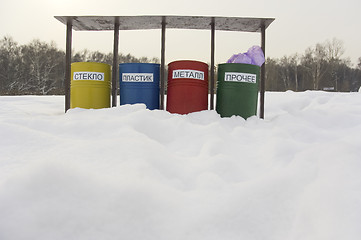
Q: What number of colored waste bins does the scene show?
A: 4